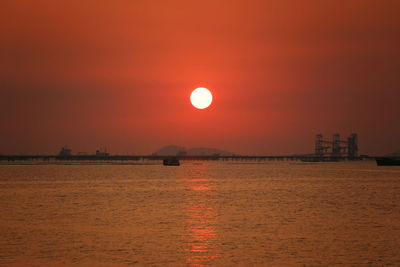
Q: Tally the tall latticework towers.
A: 3